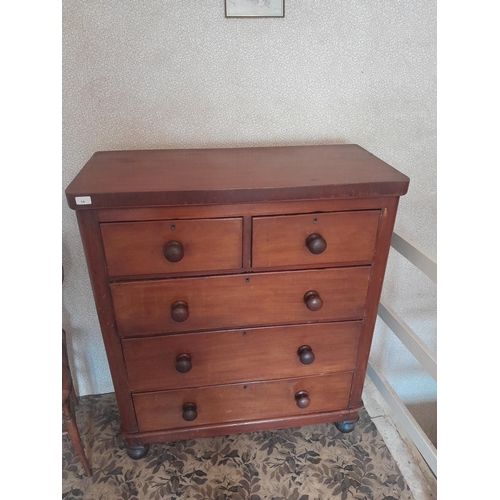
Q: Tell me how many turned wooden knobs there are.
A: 8